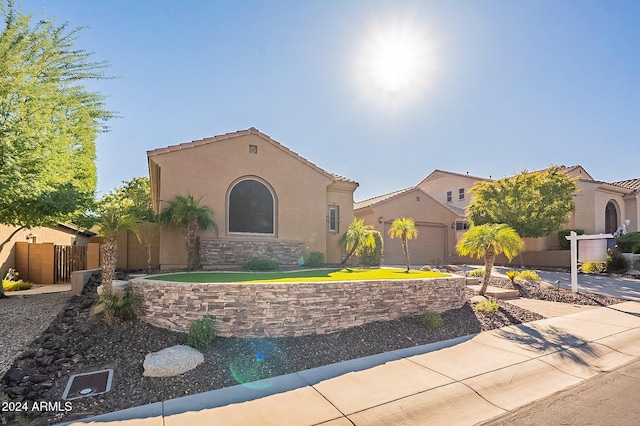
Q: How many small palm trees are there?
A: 5